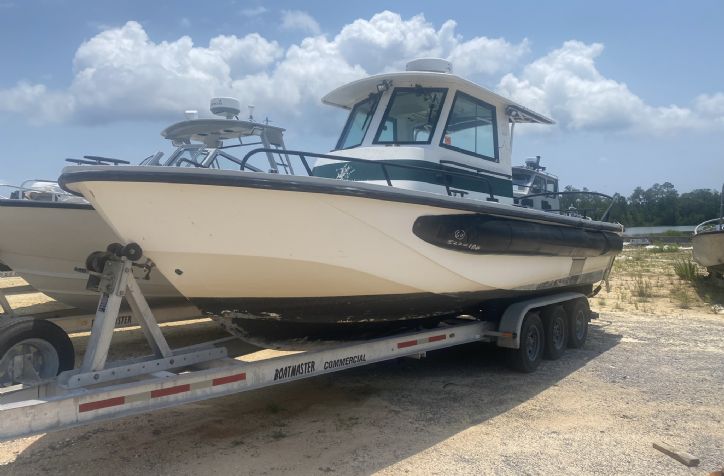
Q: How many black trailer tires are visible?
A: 4